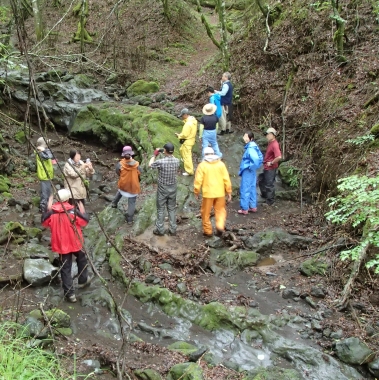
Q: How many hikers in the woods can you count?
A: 12